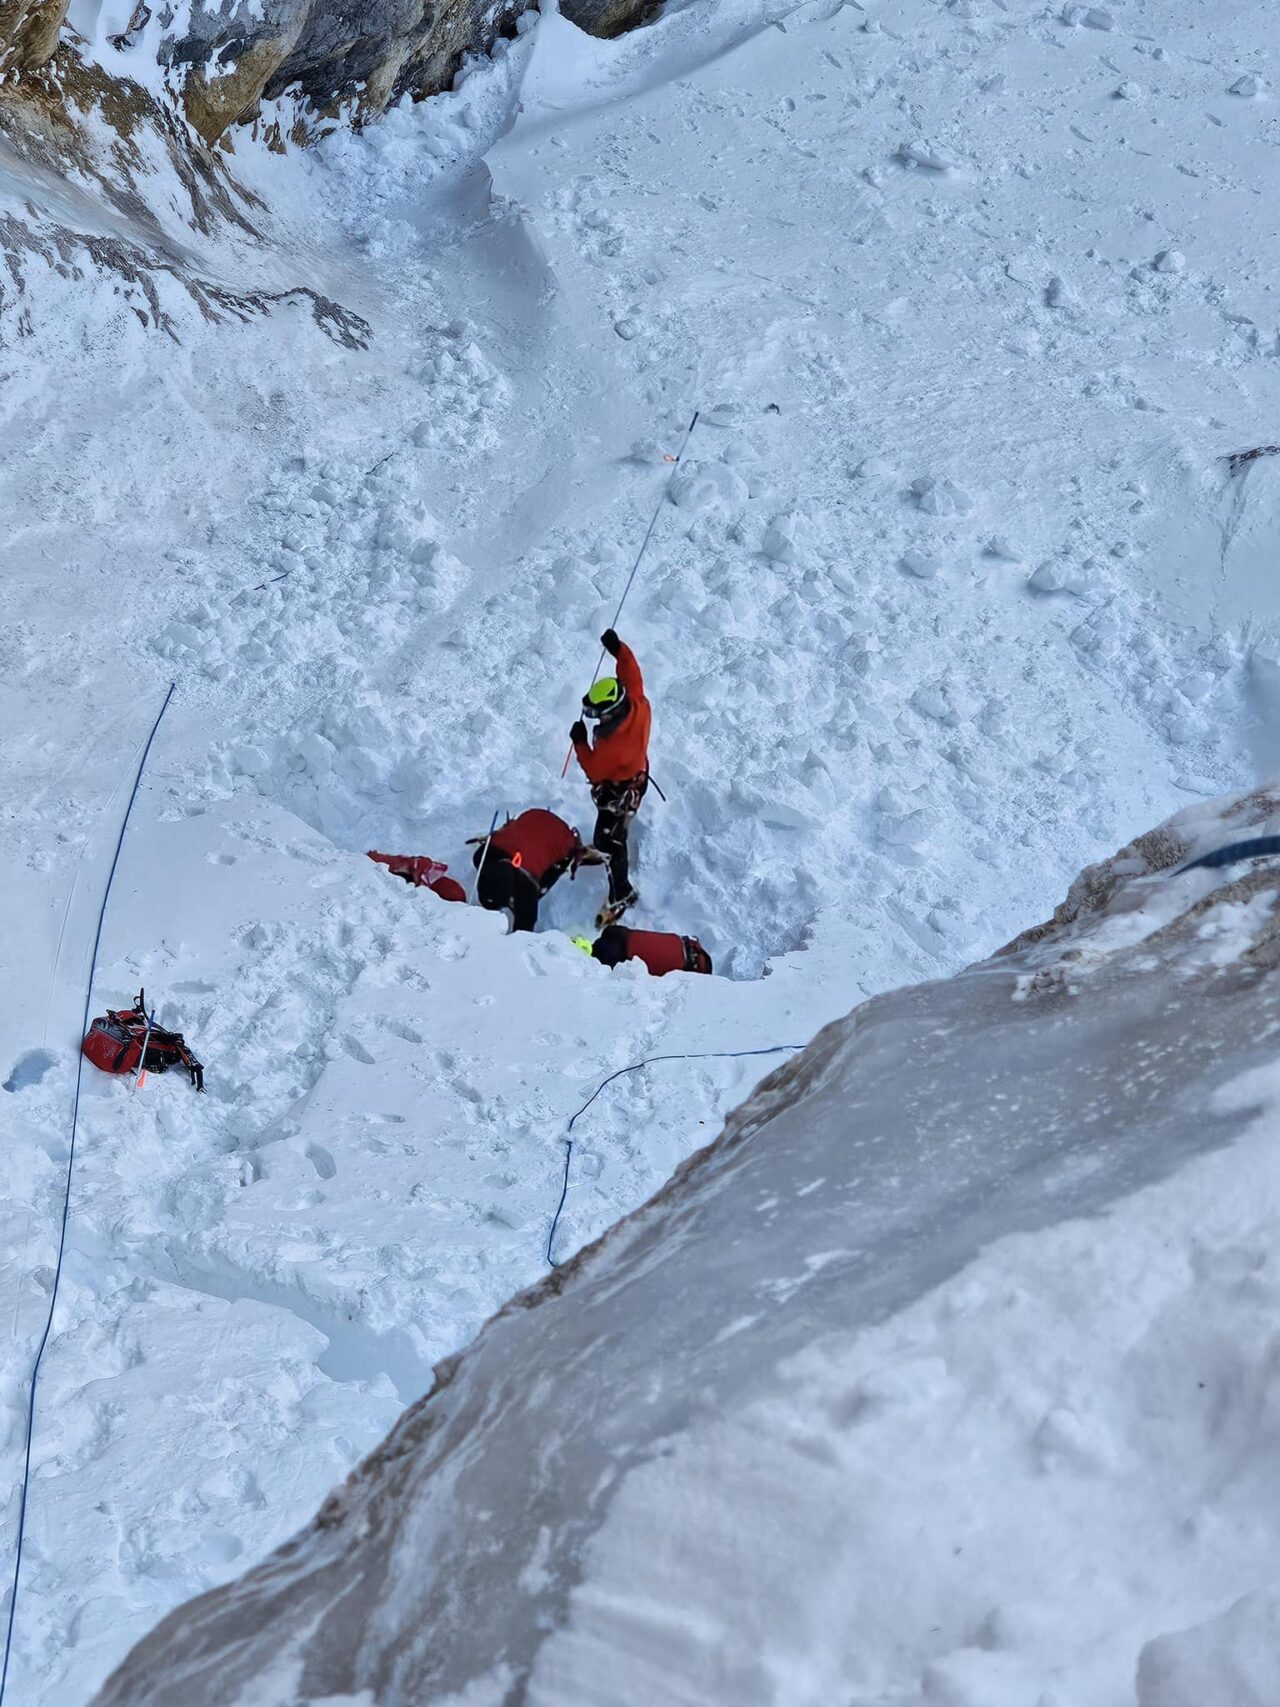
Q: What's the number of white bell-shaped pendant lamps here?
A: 0